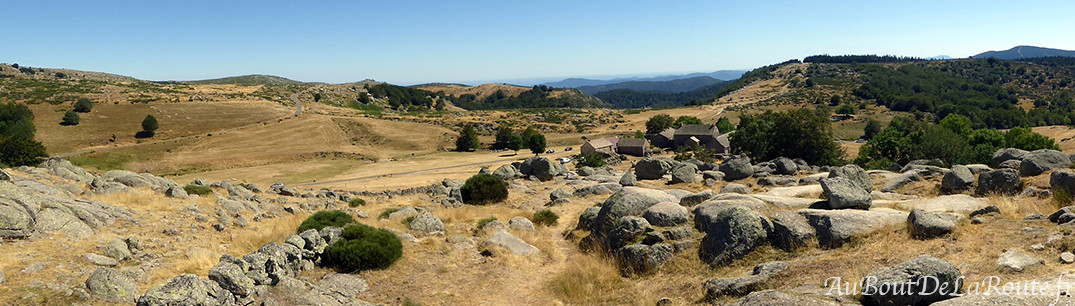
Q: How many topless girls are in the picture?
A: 0